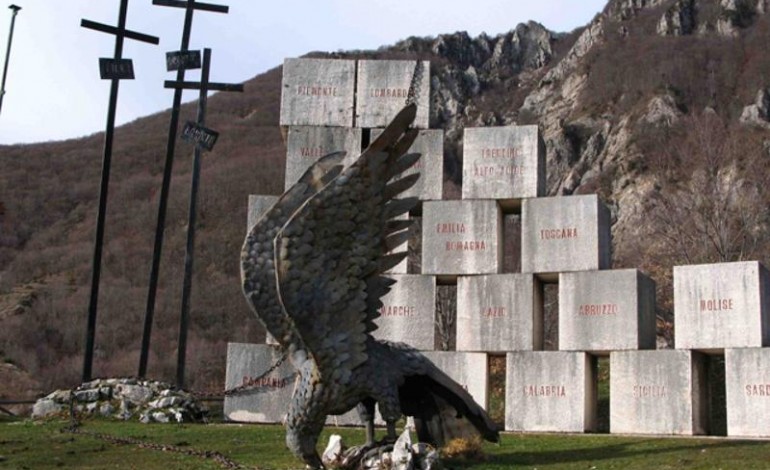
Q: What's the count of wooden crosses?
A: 3